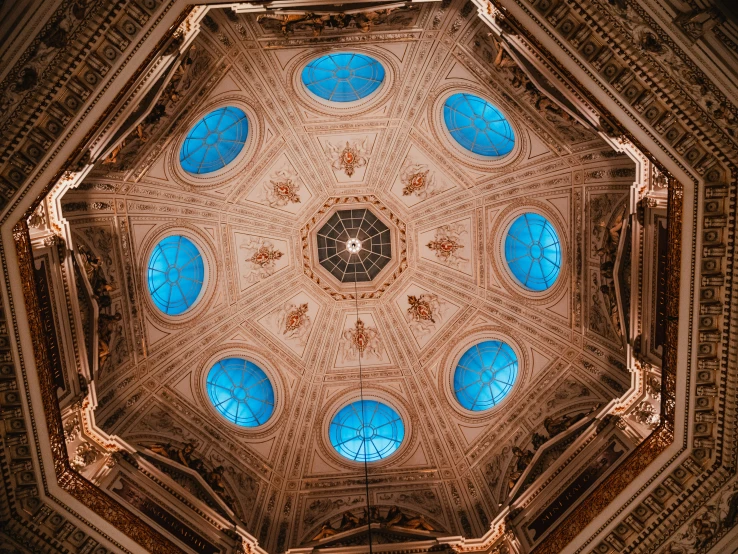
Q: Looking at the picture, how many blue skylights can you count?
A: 8